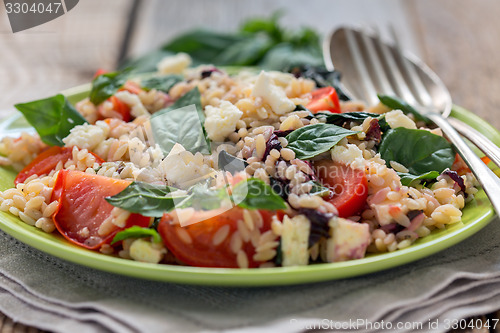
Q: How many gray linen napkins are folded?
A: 1